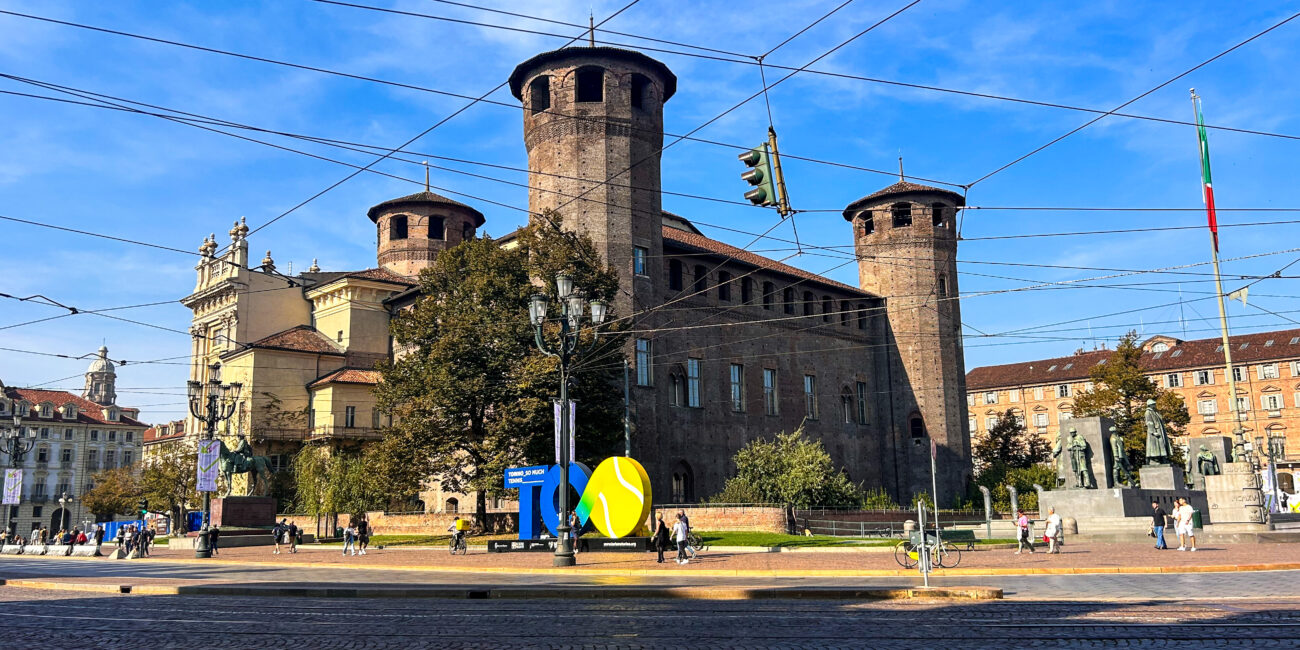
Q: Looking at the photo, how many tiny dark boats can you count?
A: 0